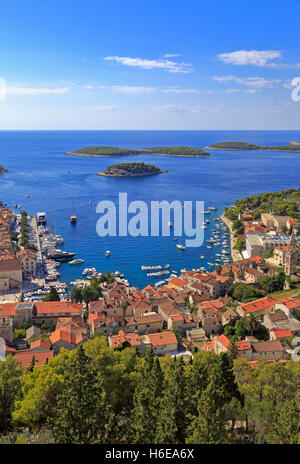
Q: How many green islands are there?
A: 3